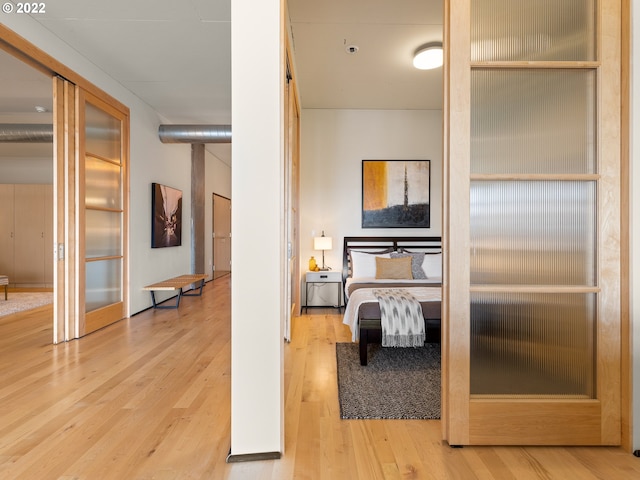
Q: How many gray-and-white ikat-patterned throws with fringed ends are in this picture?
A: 1